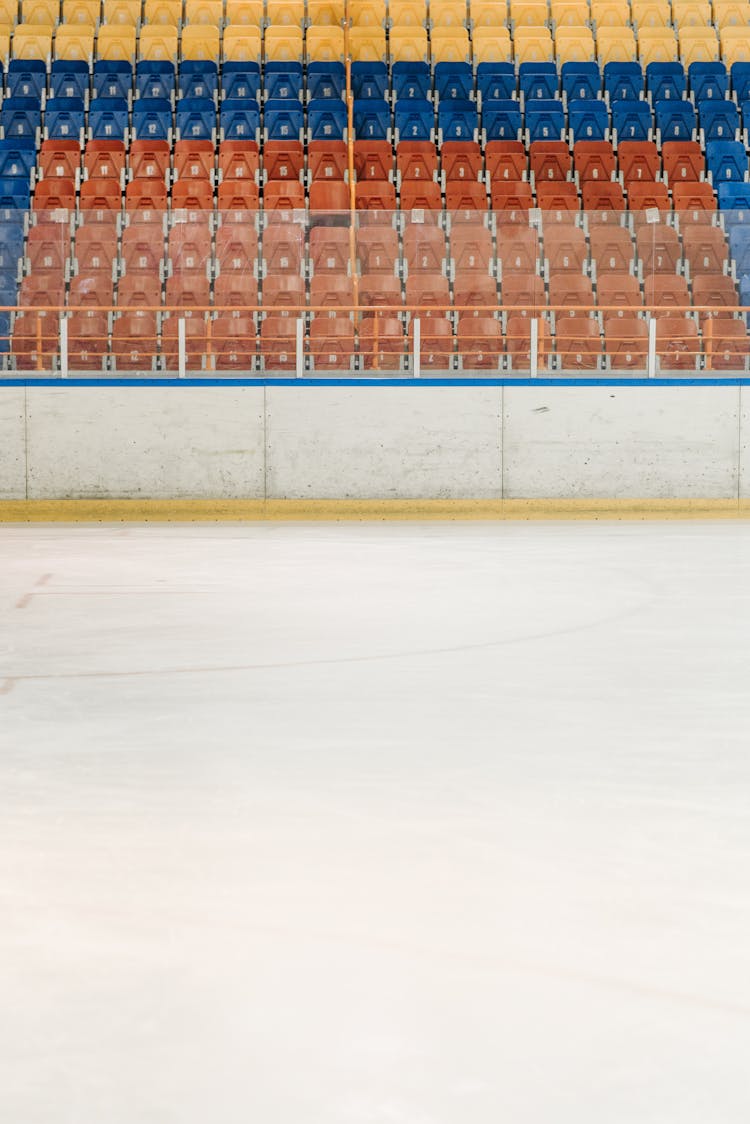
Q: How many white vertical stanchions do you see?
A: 6